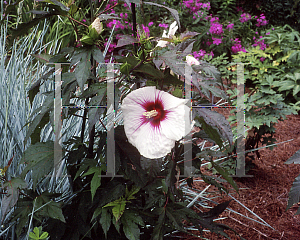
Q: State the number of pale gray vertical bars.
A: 4